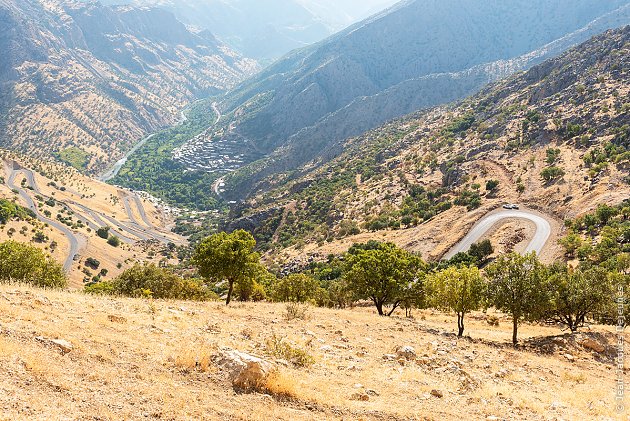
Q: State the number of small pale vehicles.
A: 2